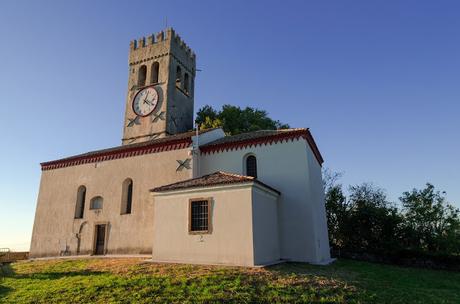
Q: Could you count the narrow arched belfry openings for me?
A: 4